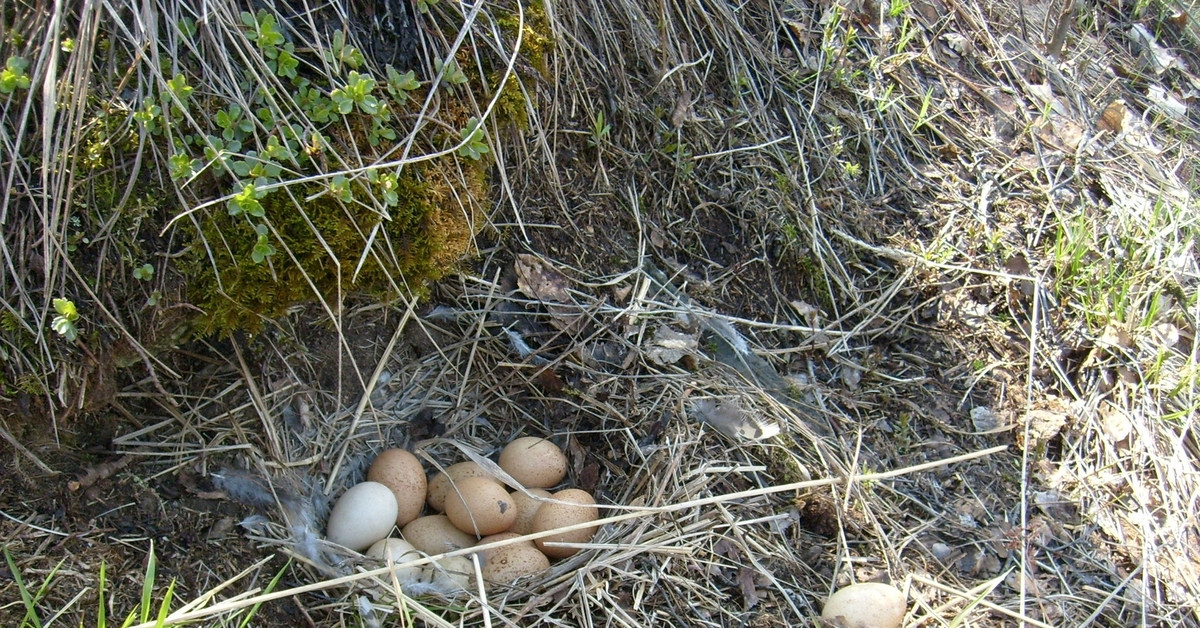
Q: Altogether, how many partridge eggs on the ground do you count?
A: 13